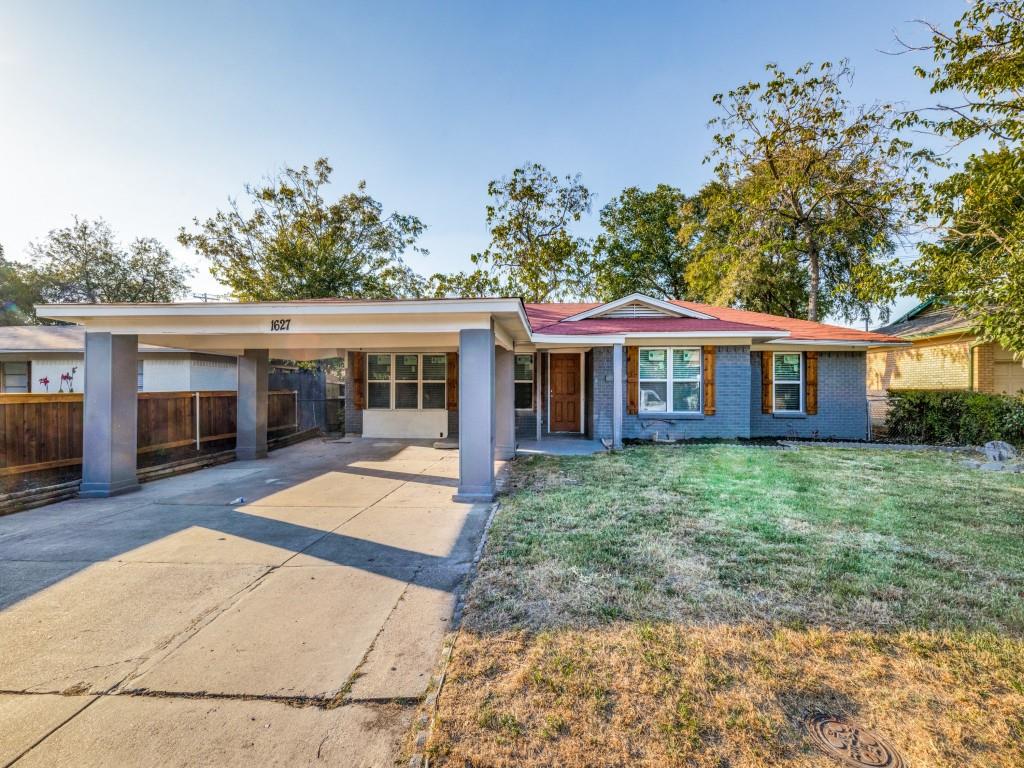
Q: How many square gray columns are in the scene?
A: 4